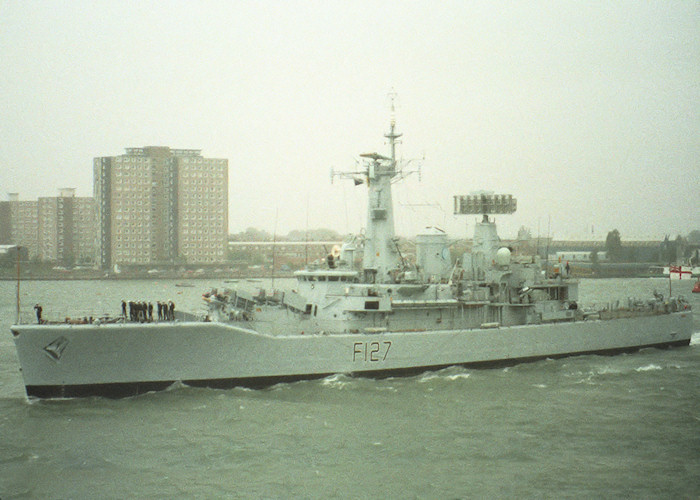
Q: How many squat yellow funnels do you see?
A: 0